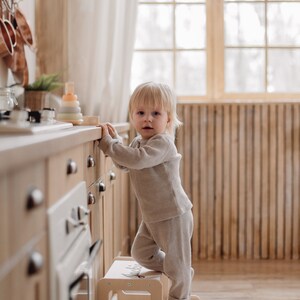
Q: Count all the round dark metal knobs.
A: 7